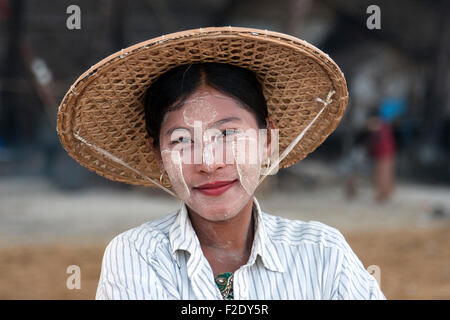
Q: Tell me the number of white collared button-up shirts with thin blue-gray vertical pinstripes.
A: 1